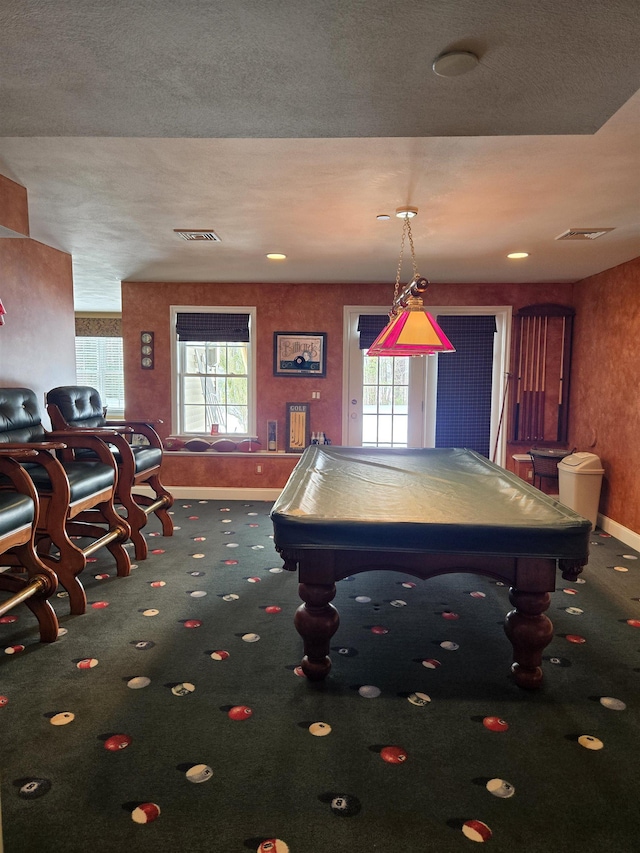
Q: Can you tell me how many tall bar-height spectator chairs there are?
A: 3